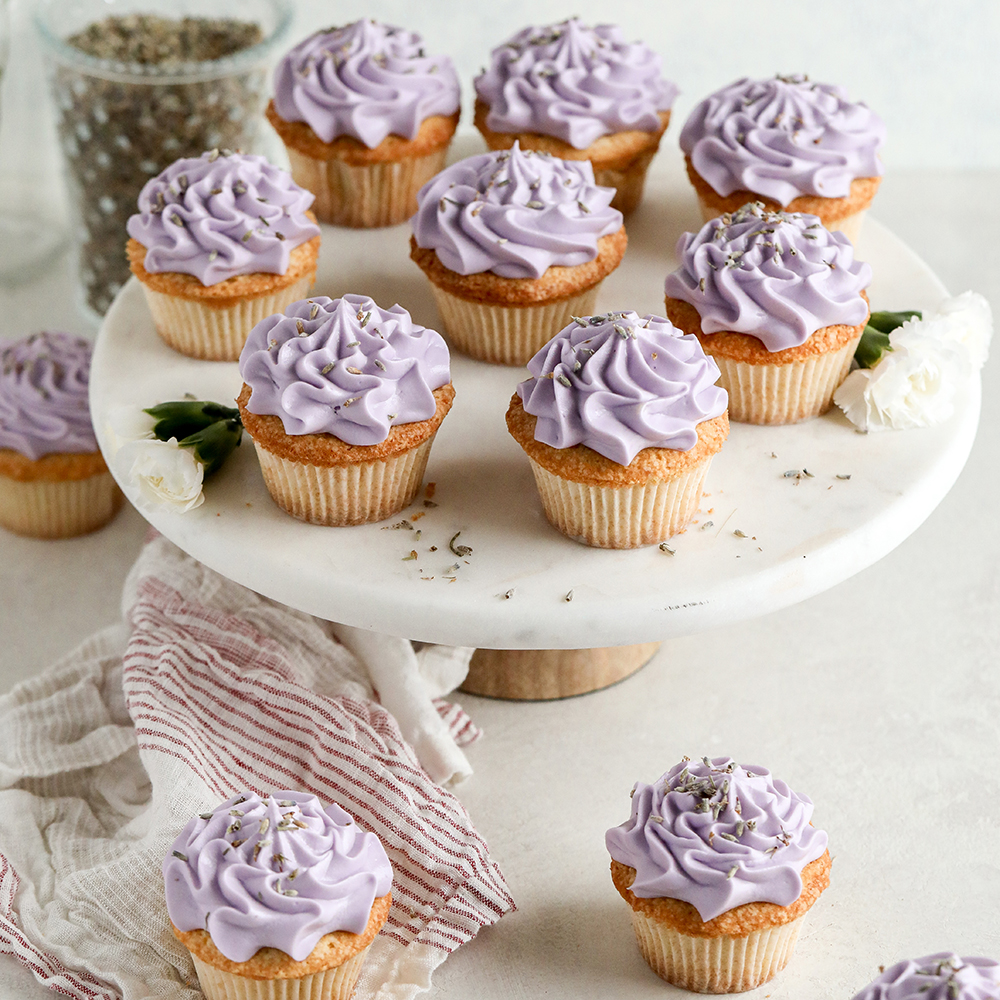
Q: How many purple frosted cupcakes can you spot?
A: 12